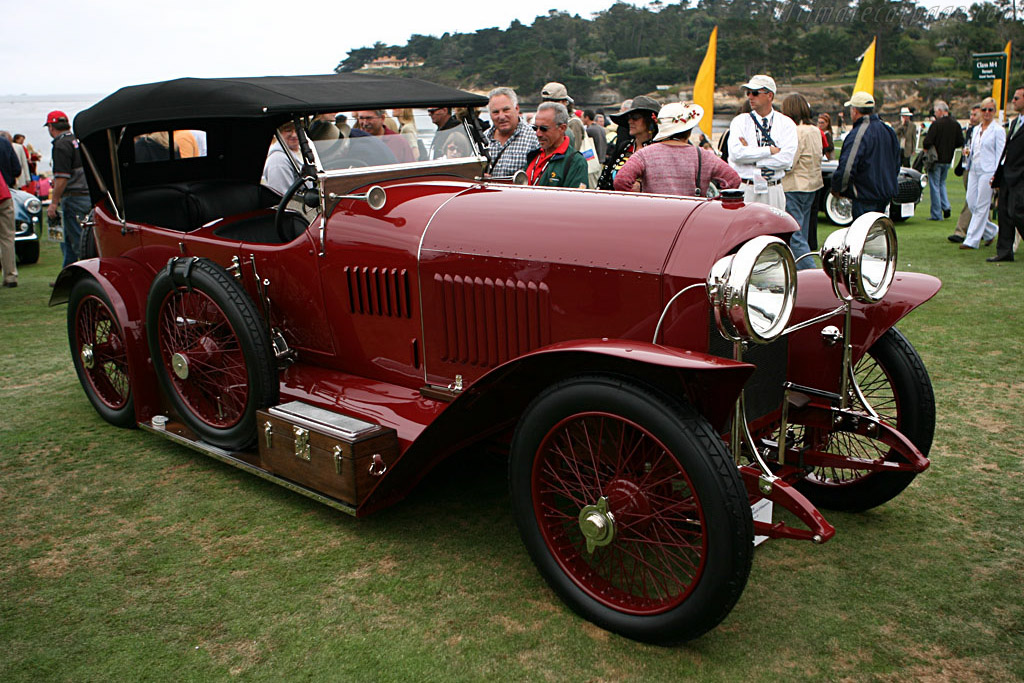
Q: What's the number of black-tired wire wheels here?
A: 4